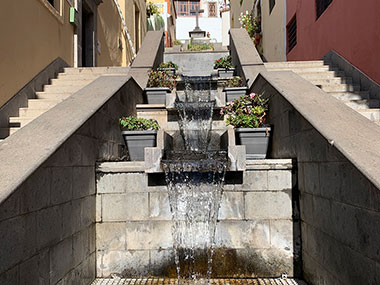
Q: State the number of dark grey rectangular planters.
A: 6